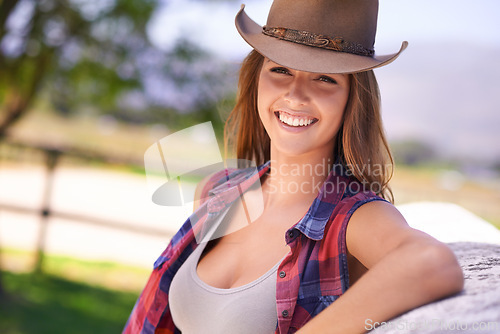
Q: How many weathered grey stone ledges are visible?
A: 1